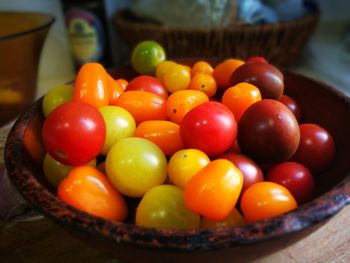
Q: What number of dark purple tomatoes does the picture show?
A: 2